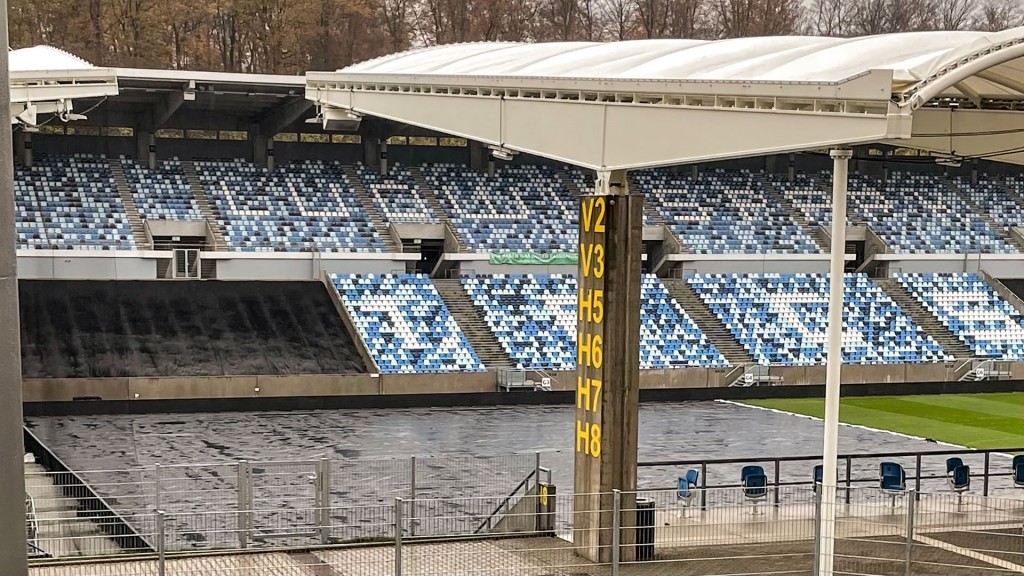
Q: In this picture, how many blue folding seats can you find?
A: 6